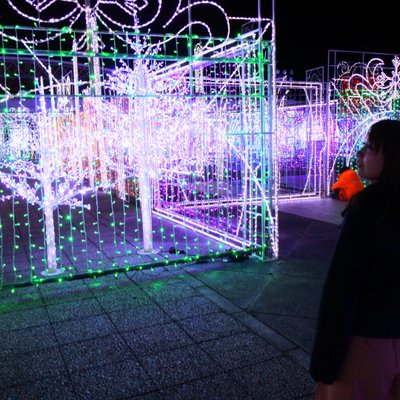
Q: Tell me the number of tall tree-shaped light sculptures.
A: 2